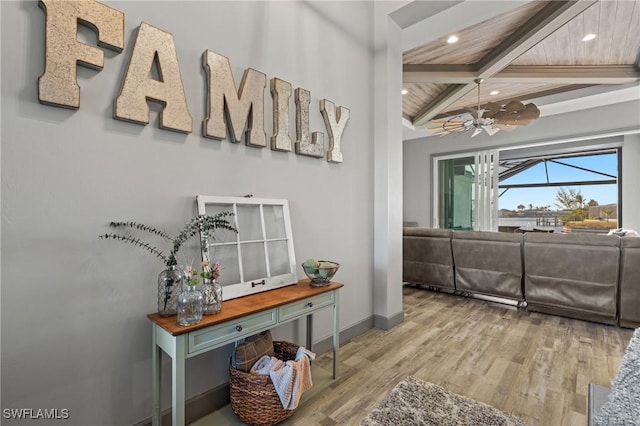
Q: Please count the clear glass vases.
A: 3